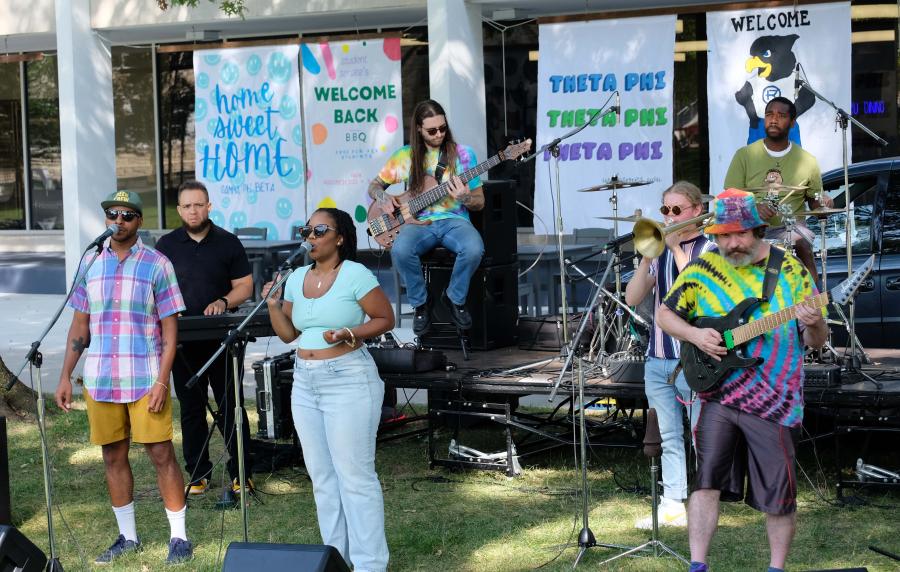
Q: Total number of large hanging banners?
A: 4